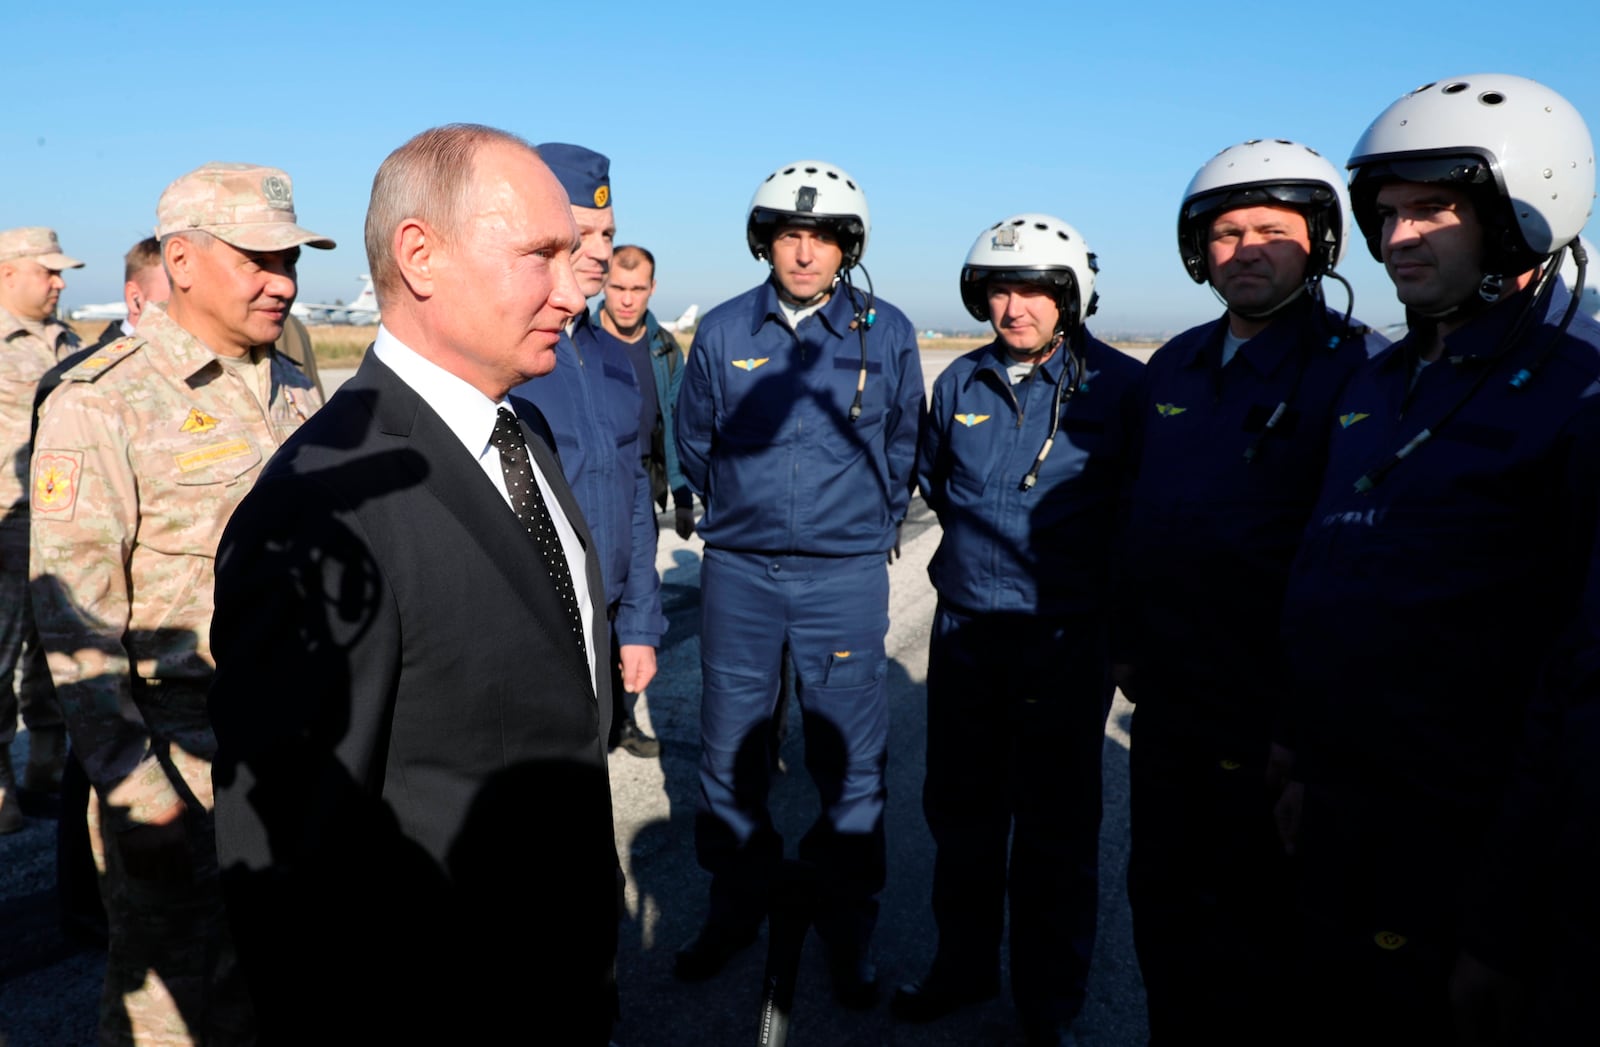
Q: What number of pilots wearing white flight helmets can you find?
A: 4